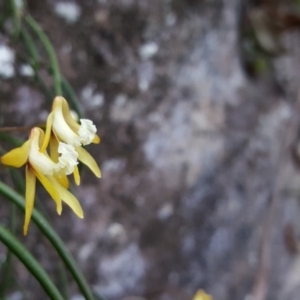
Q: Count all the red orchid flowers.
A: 0